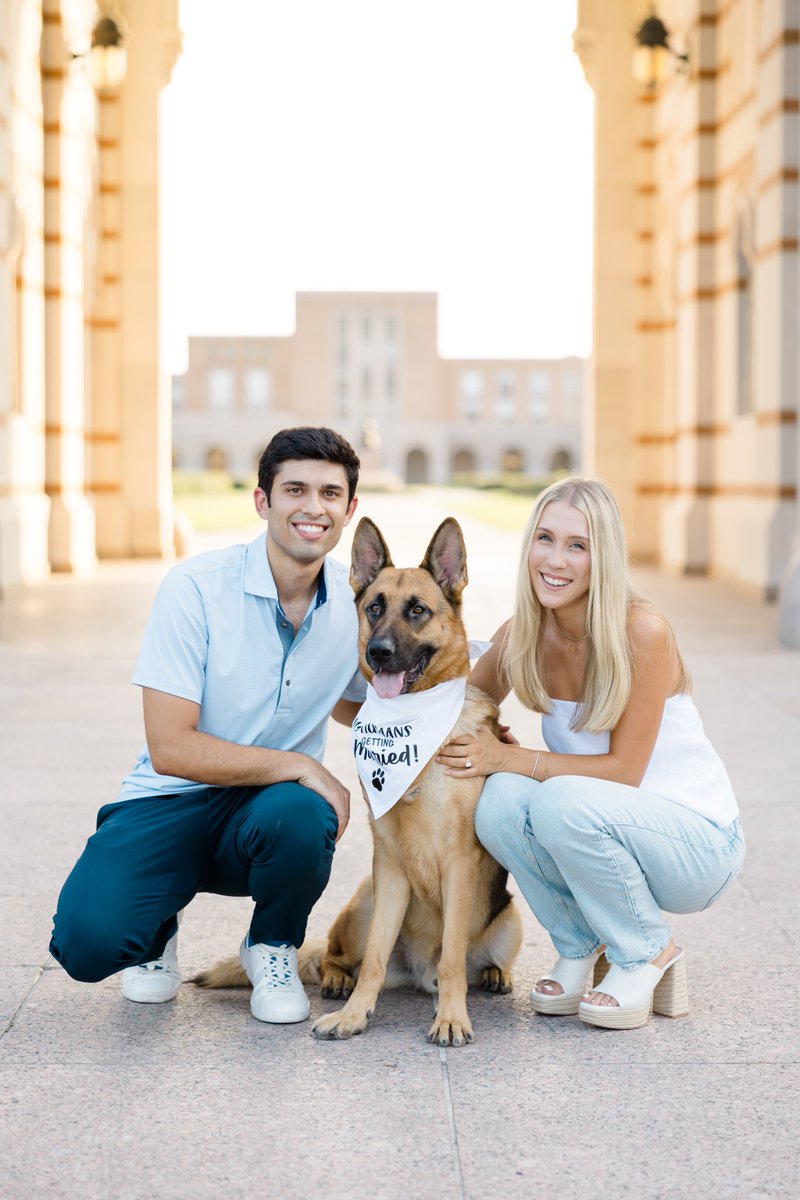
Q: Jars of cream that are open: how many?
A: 0